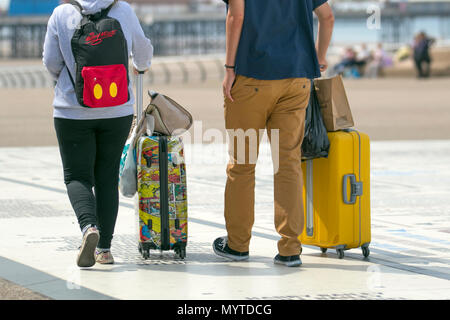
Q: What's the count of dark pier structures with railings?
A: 1